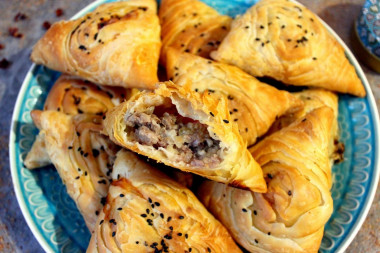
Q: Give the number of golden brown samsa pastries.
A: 10